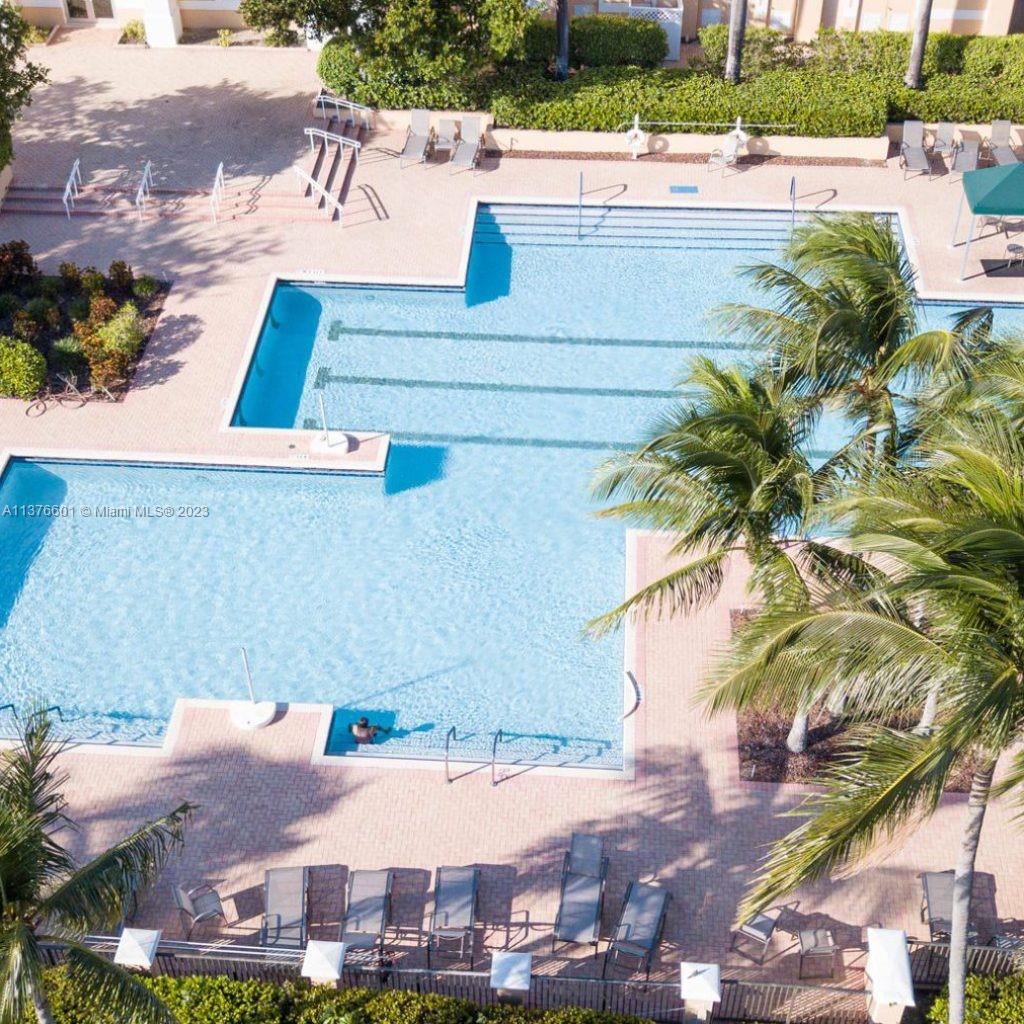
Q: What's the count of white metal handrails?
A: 6